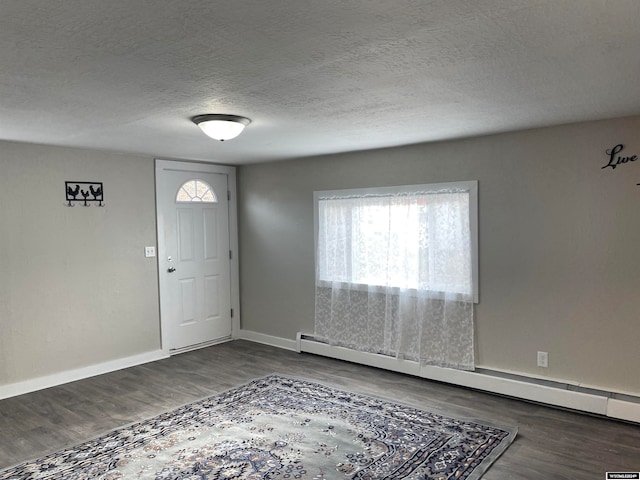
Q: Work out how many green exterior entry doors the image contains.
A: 0